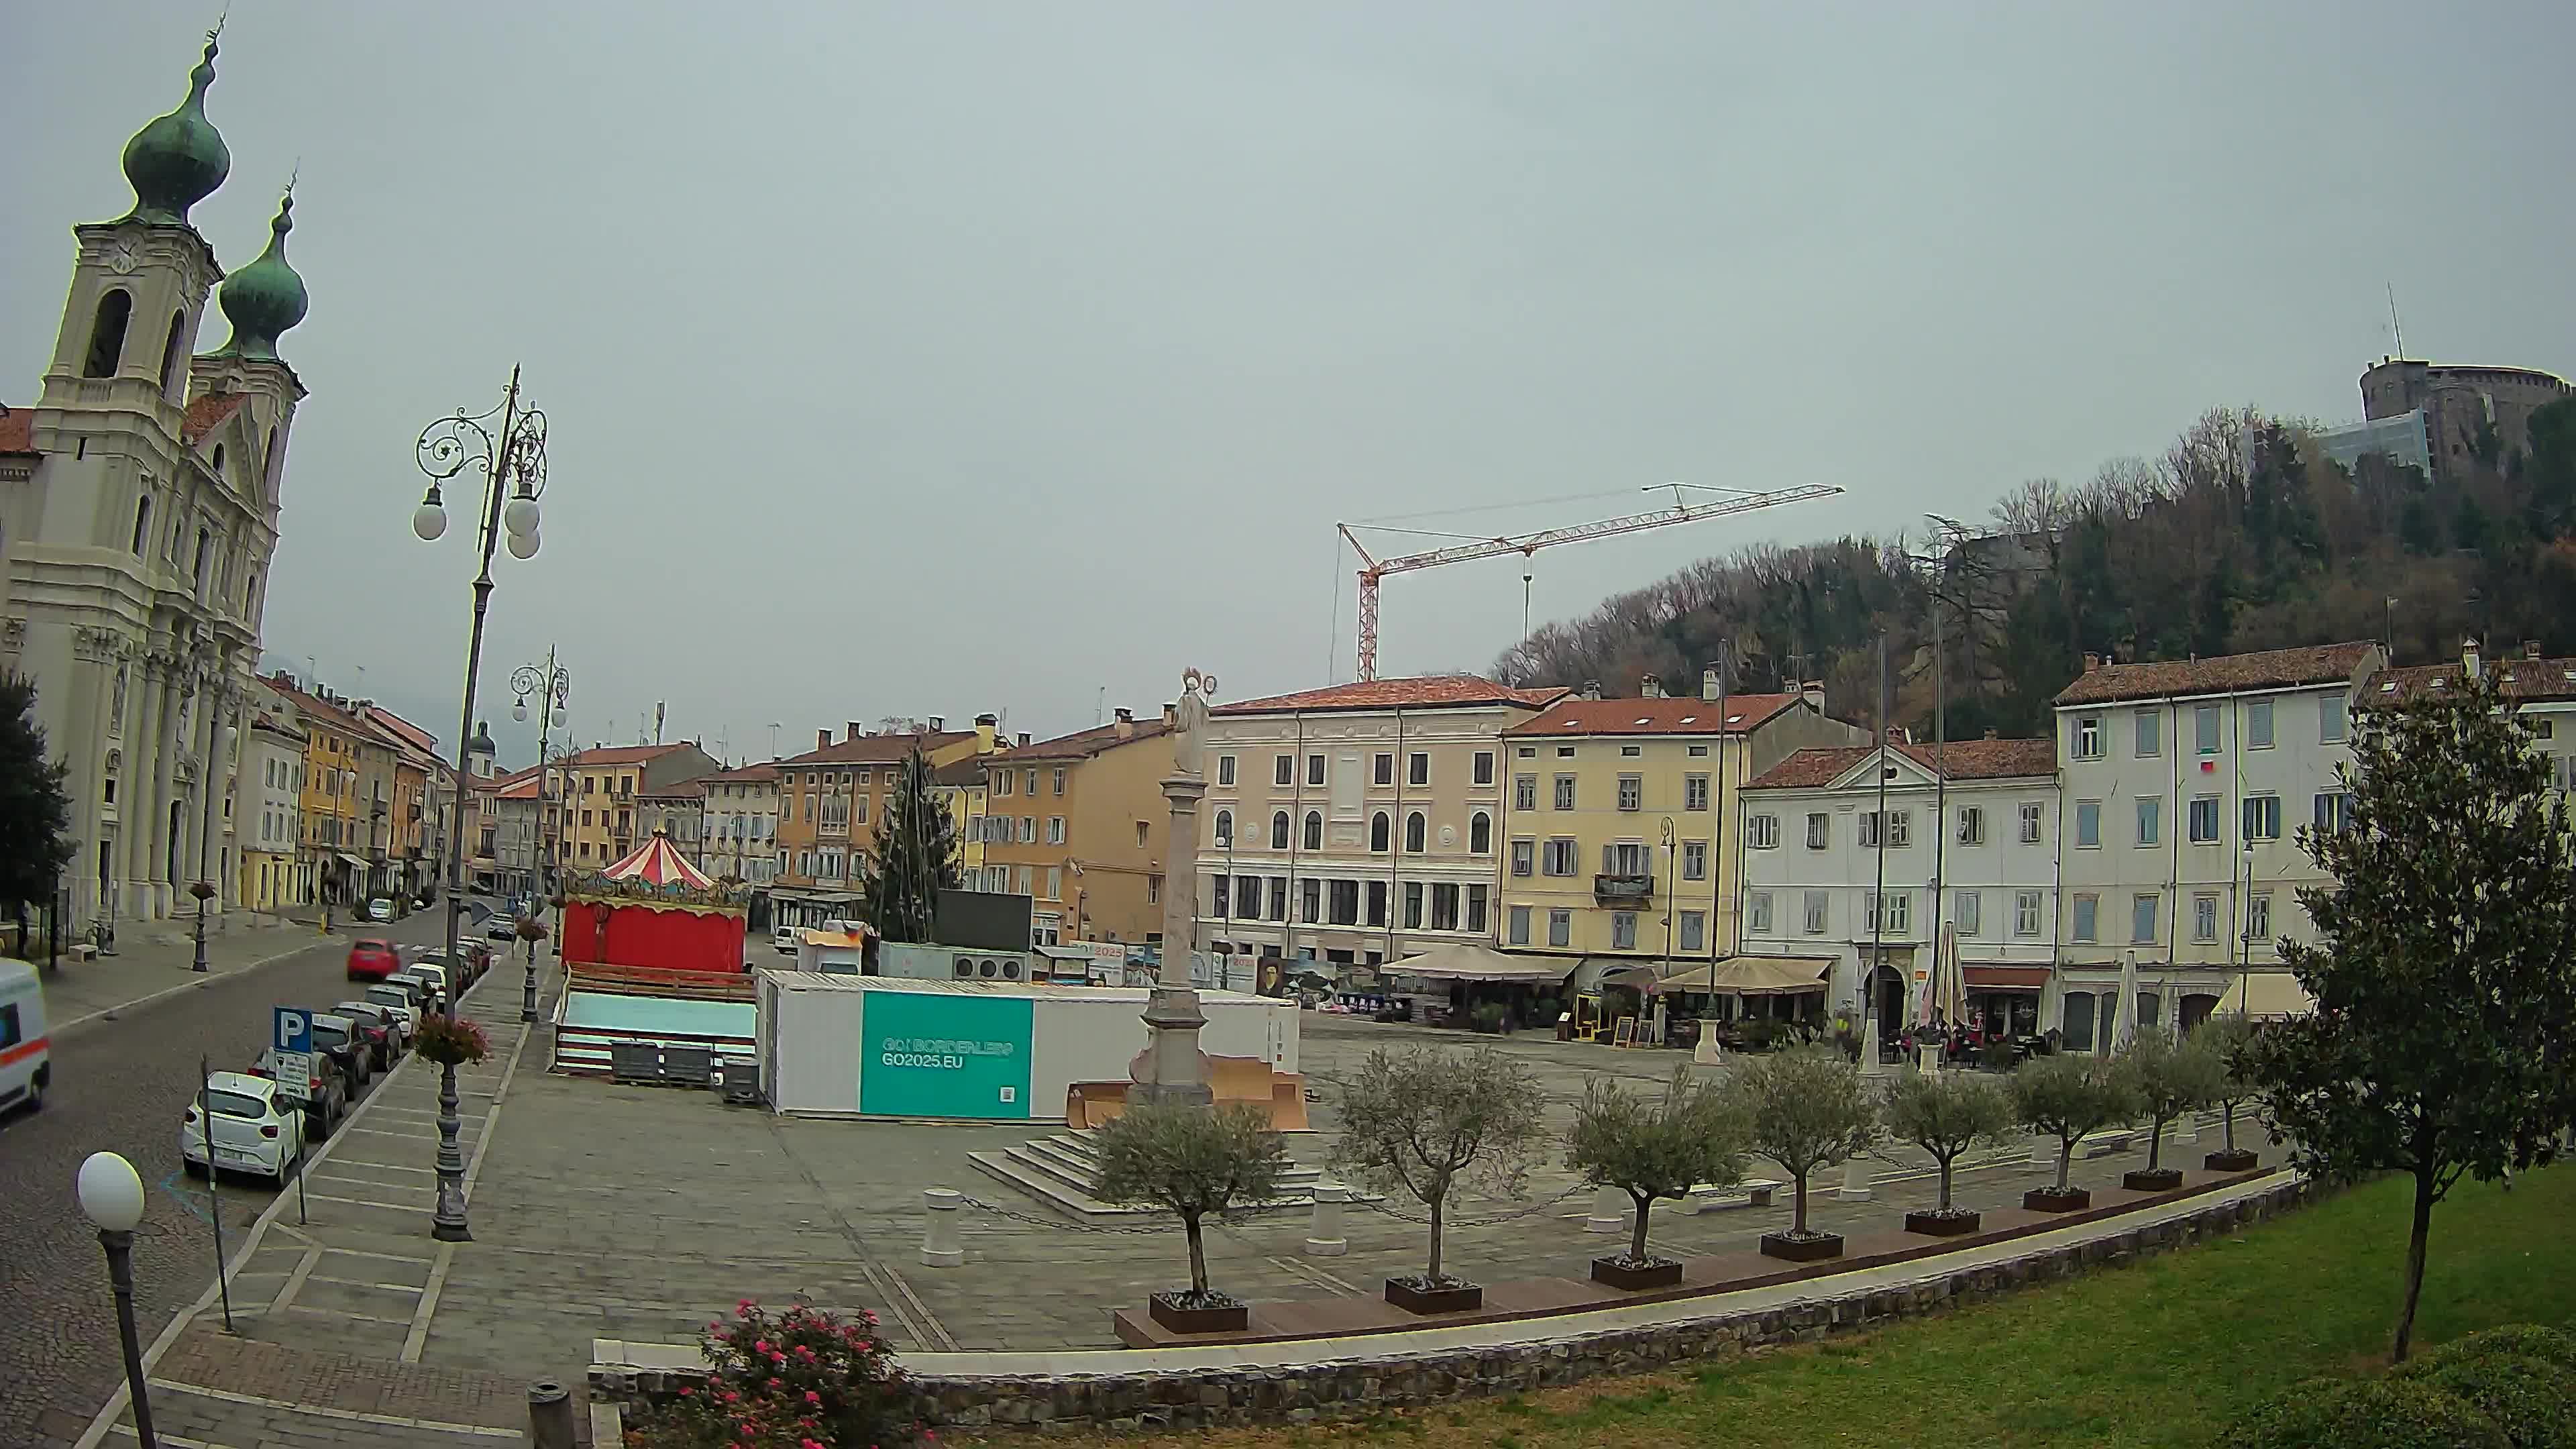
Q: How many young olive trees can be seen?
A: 8